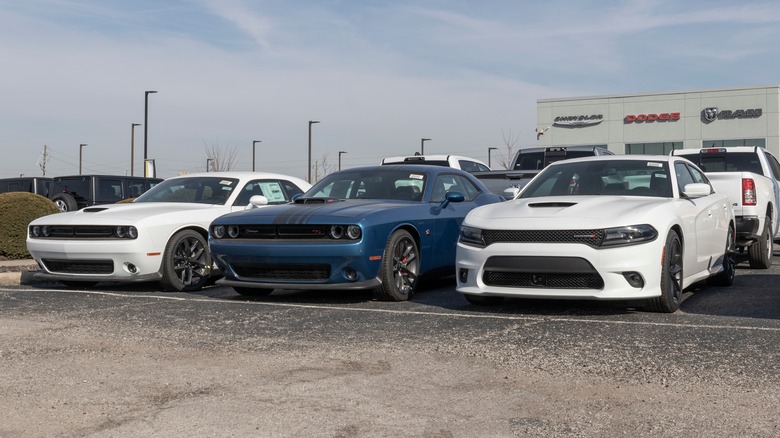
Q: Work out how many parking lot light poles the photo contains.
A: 9